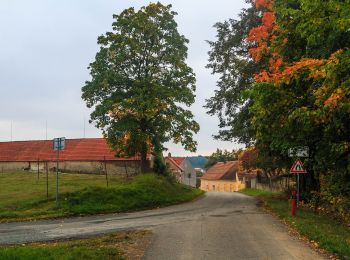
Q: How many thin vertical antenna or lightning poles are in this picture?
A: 3